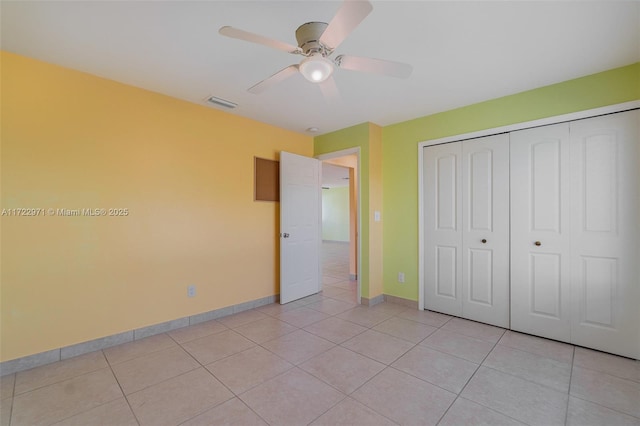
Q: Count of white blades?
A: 5